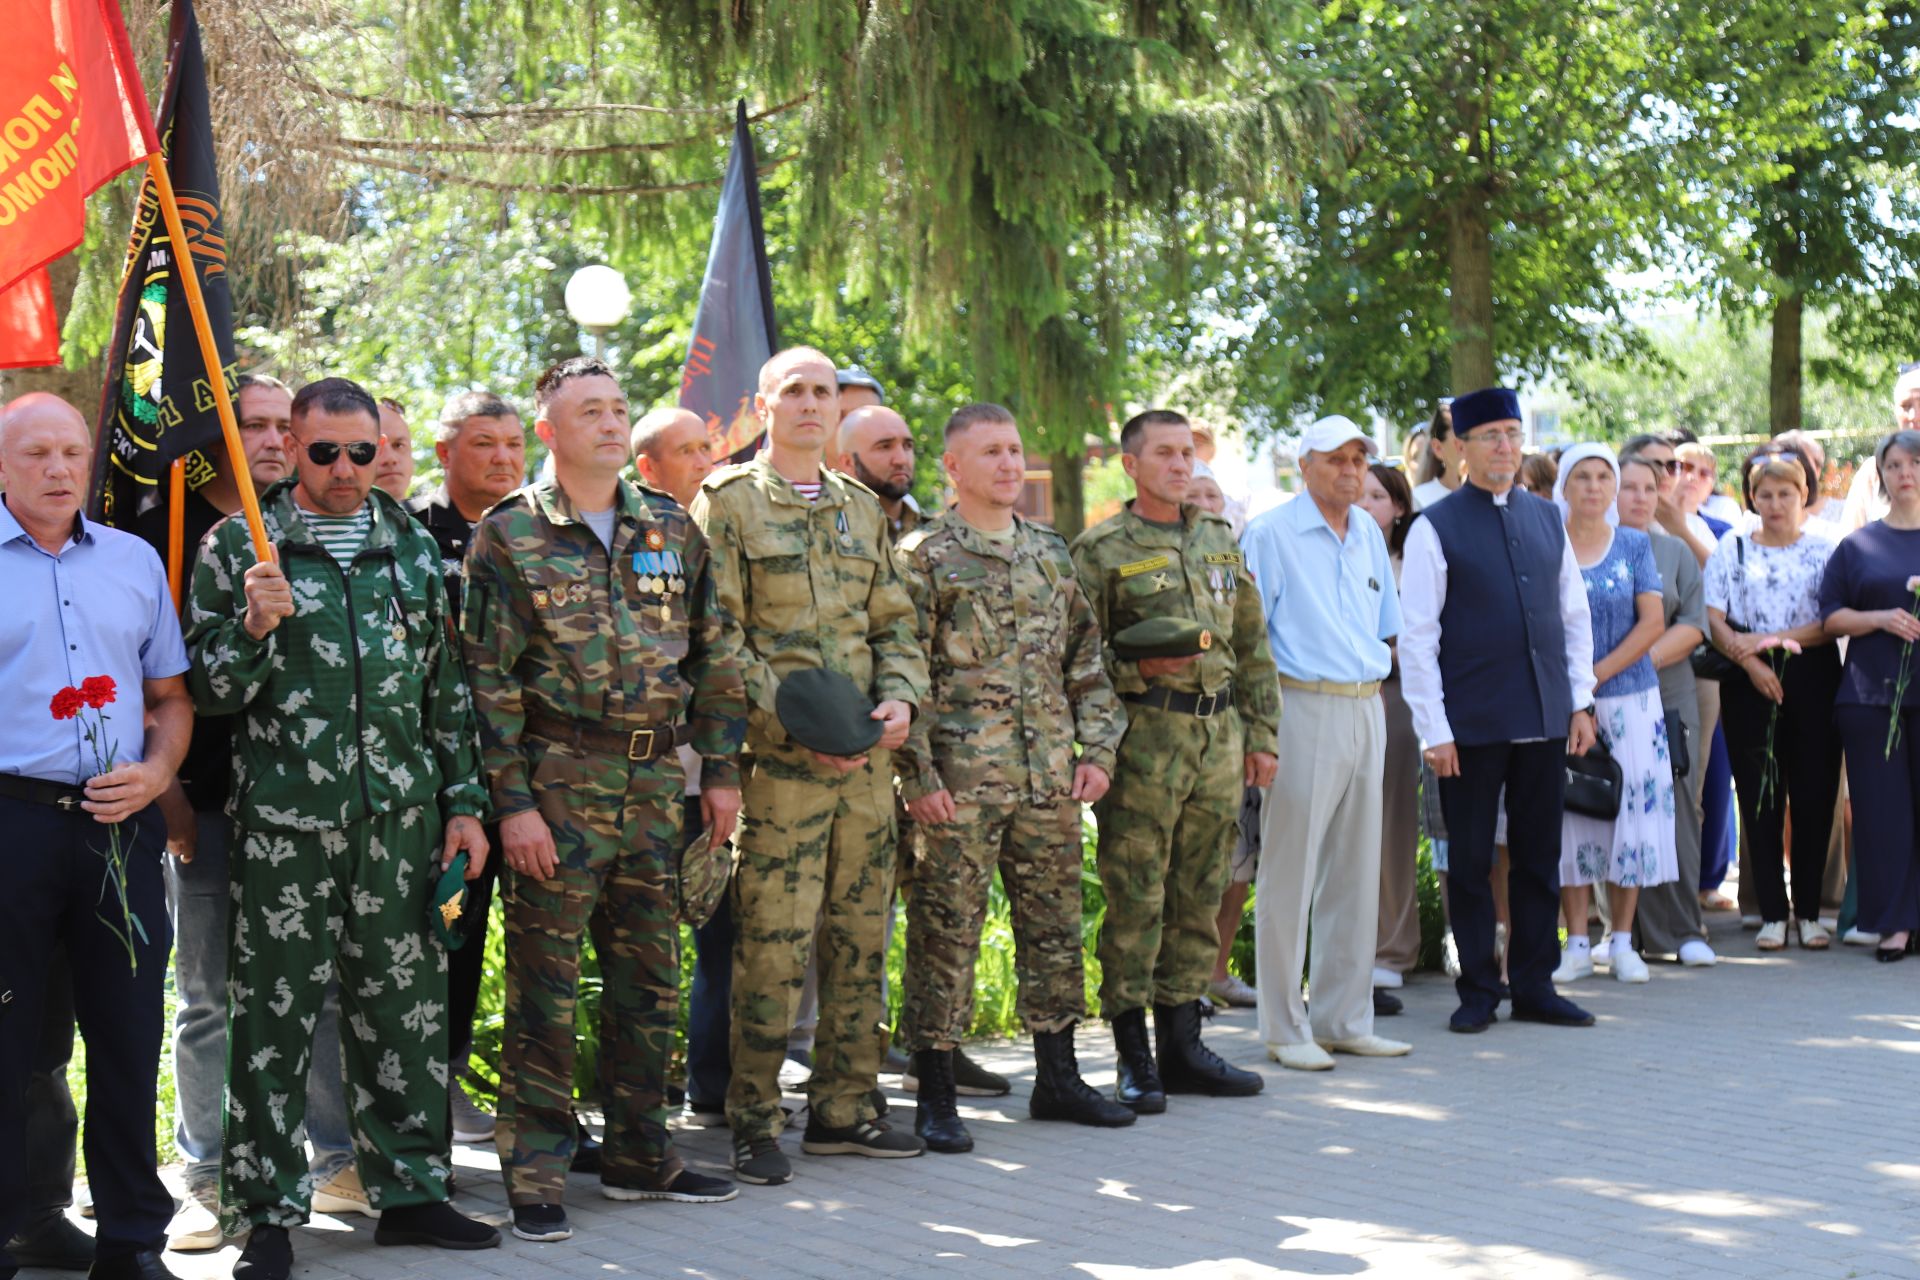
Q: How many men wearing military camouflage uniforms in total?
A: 5